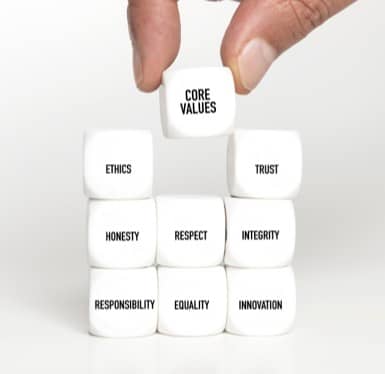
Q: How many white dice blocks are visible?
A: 9